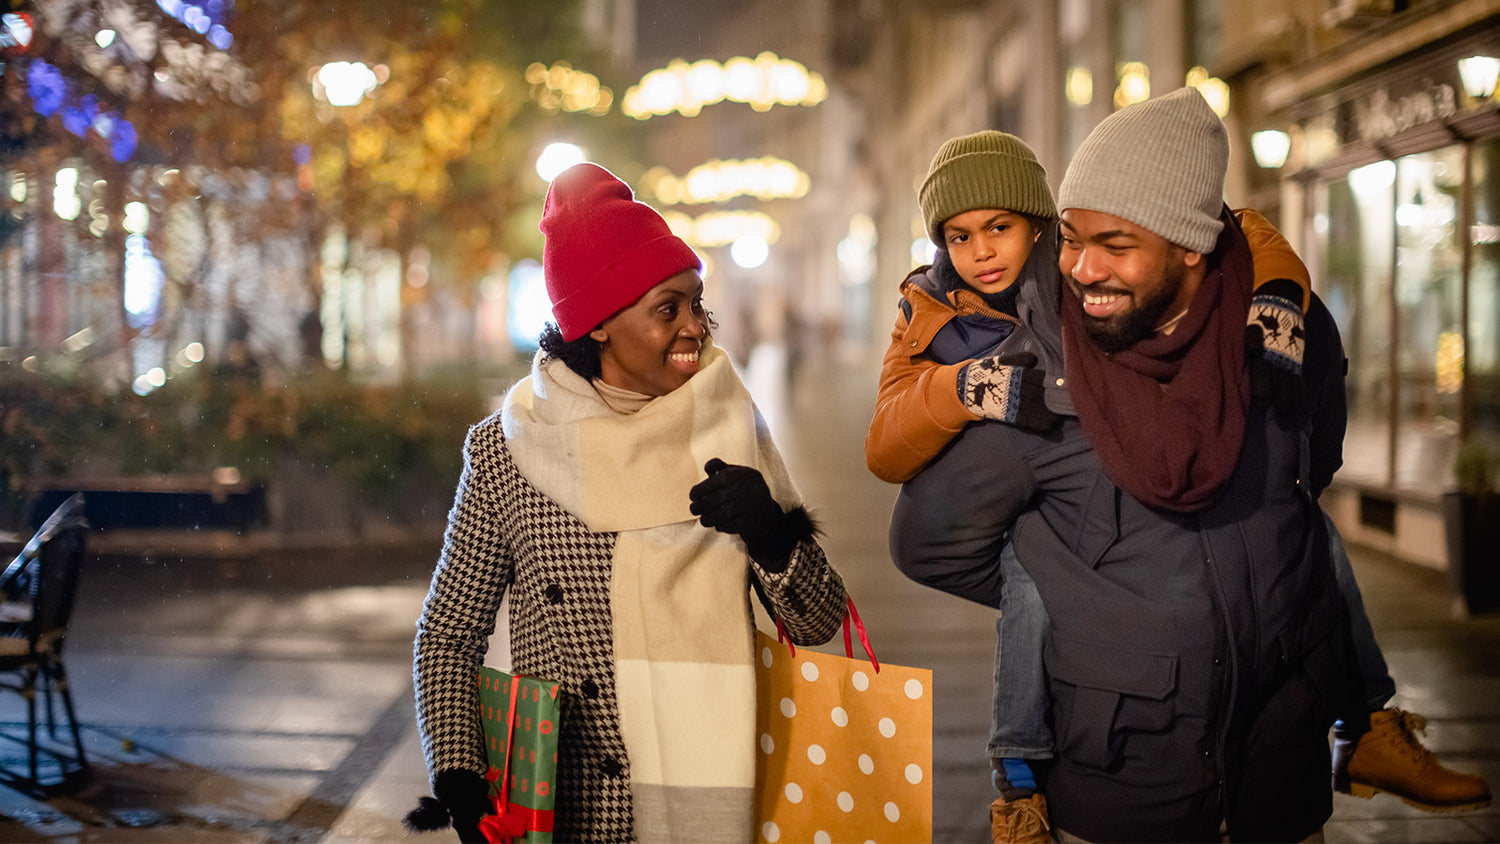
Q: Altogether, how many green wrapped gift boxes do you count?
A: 1